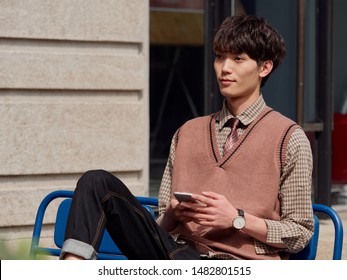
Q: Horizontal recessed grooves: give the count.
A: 4